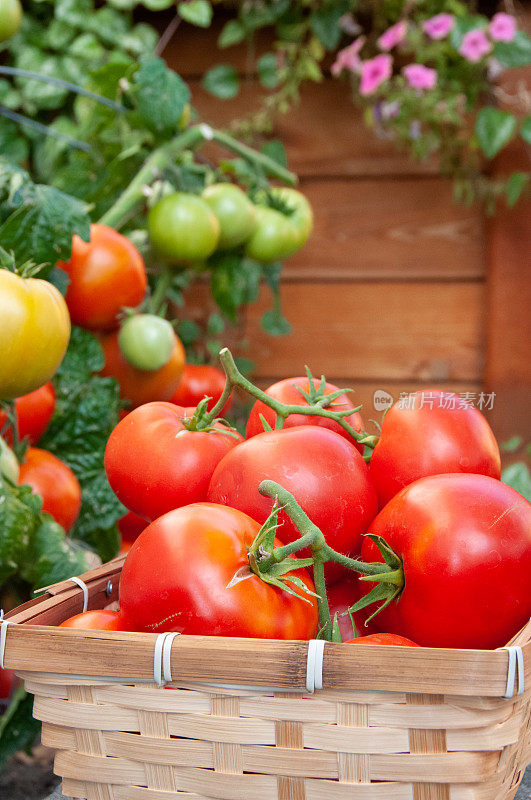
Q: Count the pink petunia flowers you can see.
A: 7